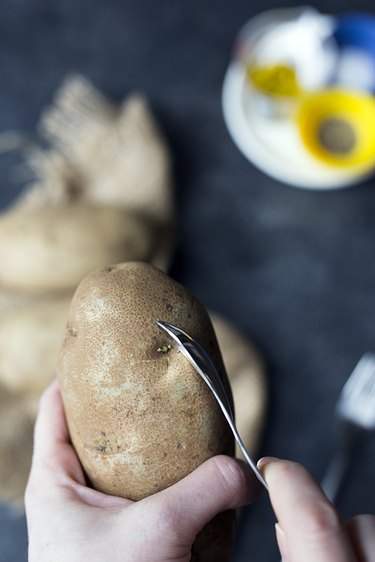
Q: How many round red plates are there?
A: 0